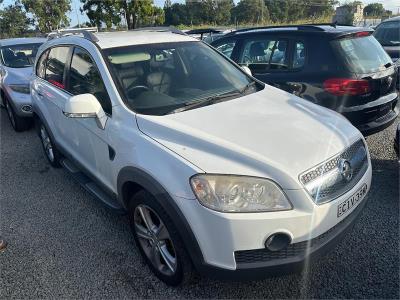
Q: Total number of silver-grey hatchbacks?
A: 1